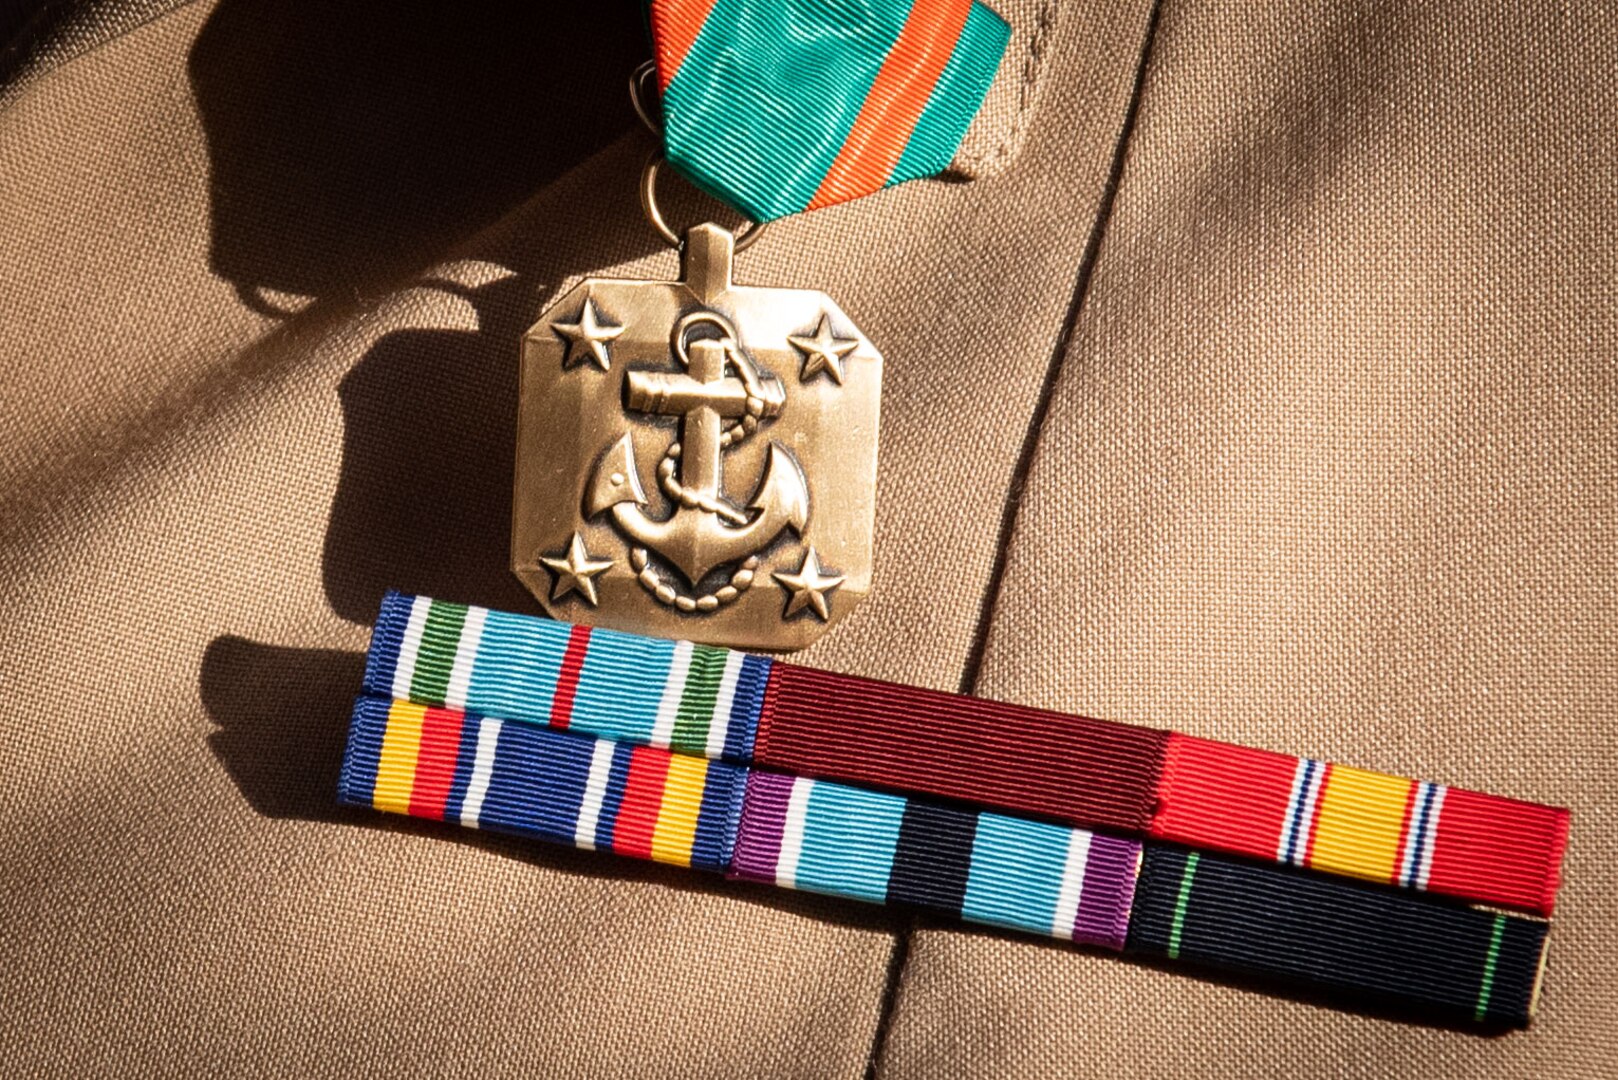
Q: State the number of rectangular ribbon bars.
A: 6